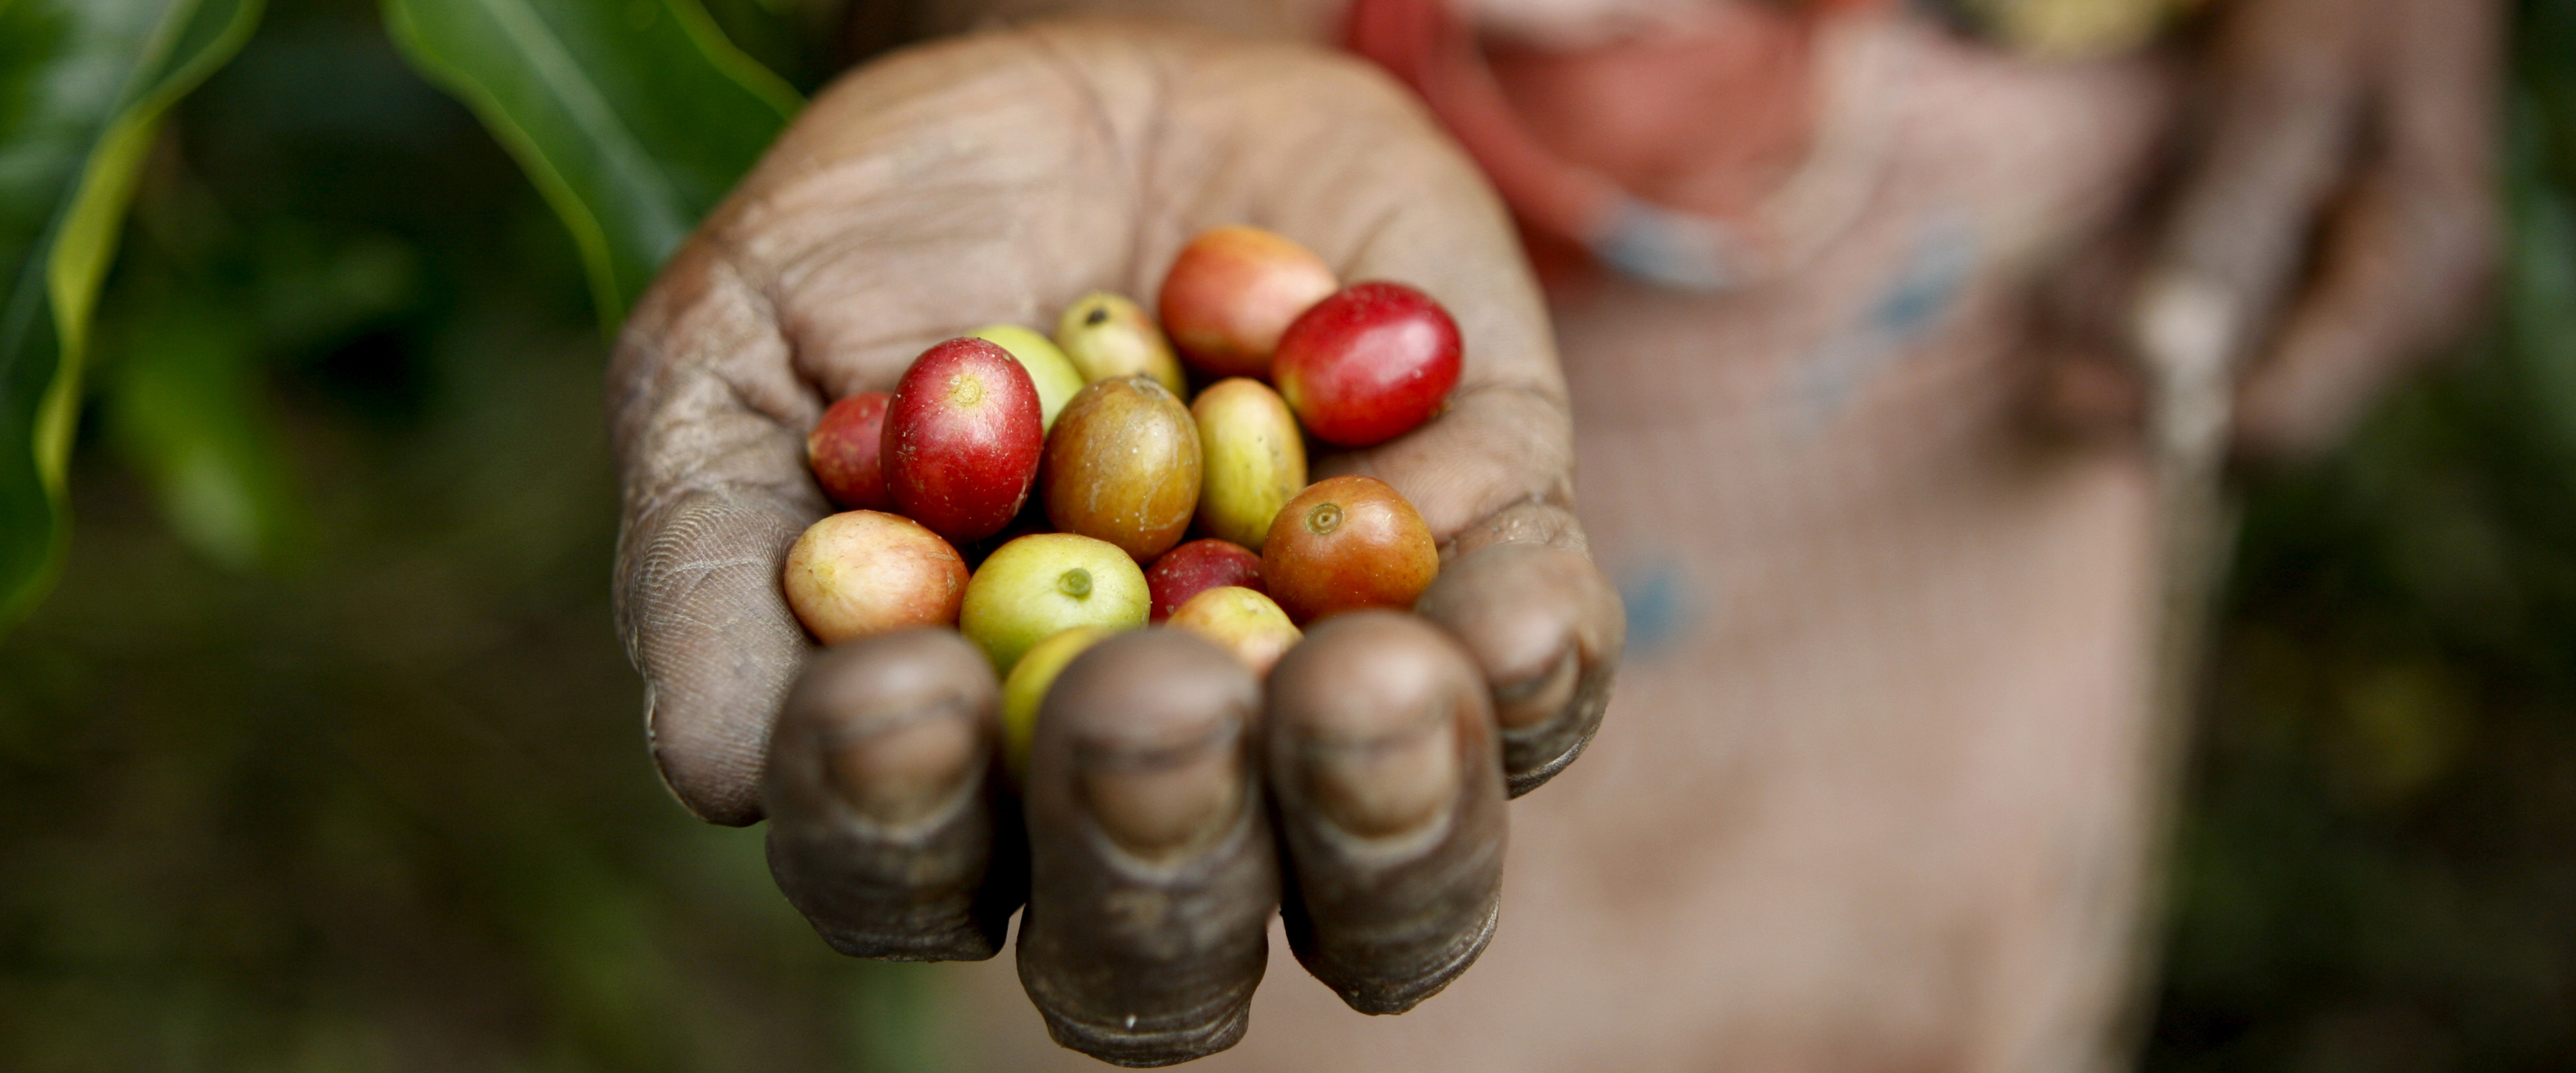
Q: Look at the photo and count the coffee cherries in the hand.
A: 14